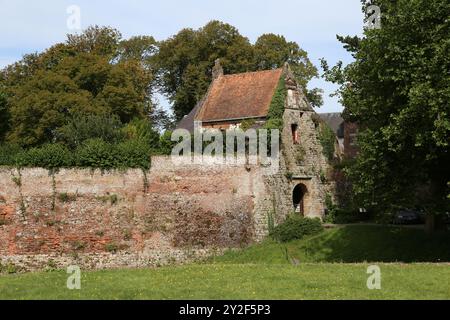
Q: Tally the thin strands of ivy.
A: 3